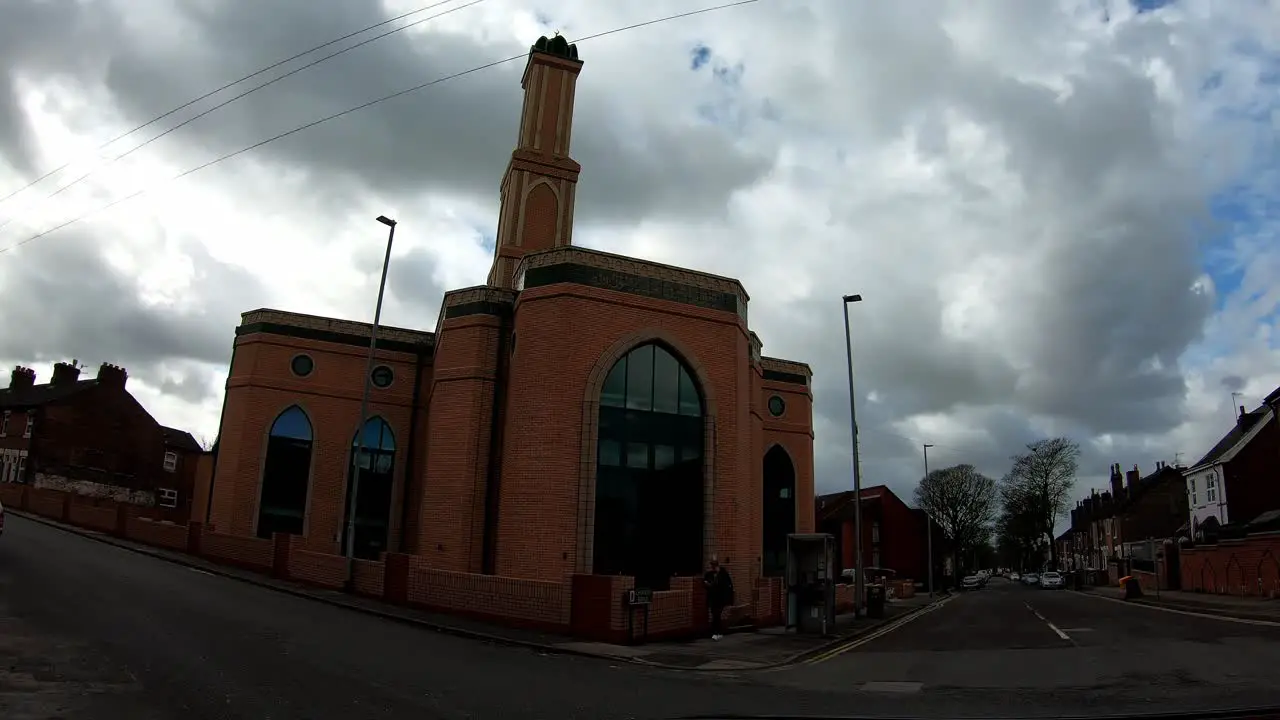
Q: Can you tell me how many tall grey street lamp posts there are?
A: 3